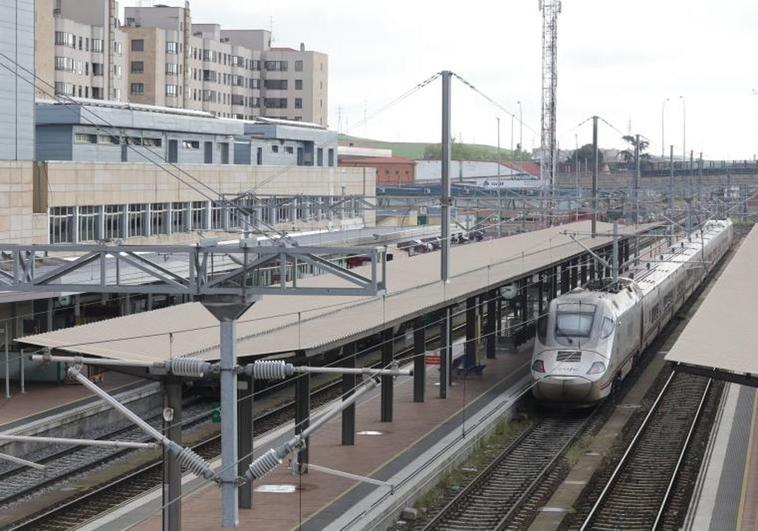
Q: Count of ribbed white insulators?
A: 4